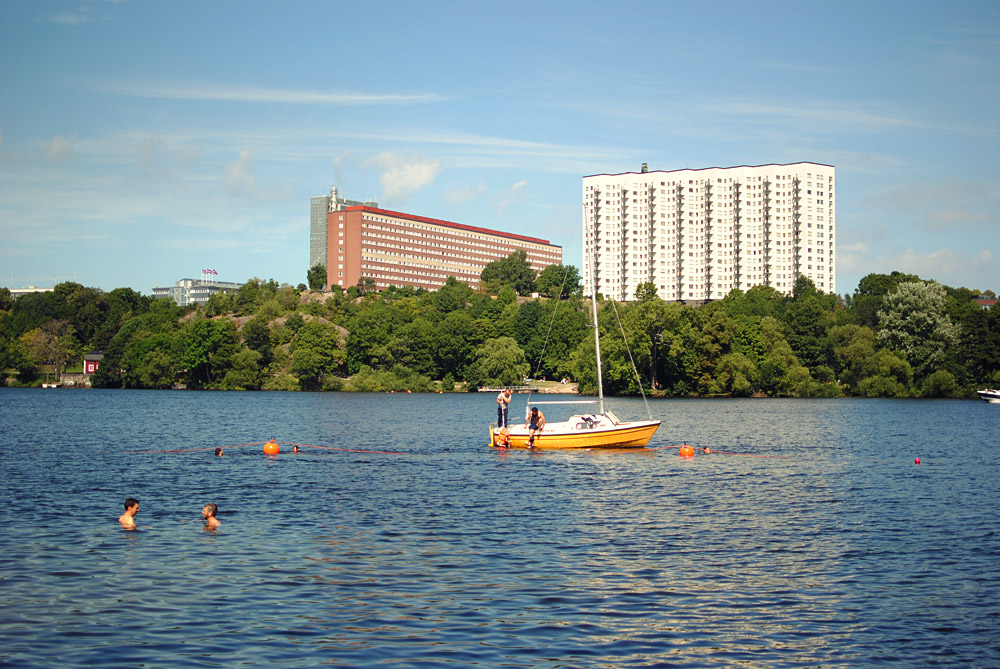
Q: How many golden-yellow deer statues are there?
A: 0